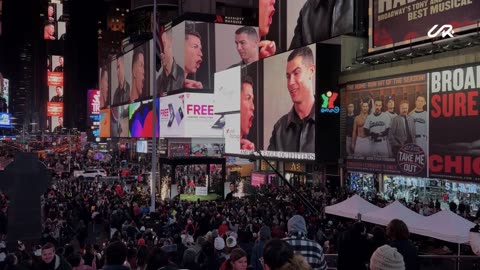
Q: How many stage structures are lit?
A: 1